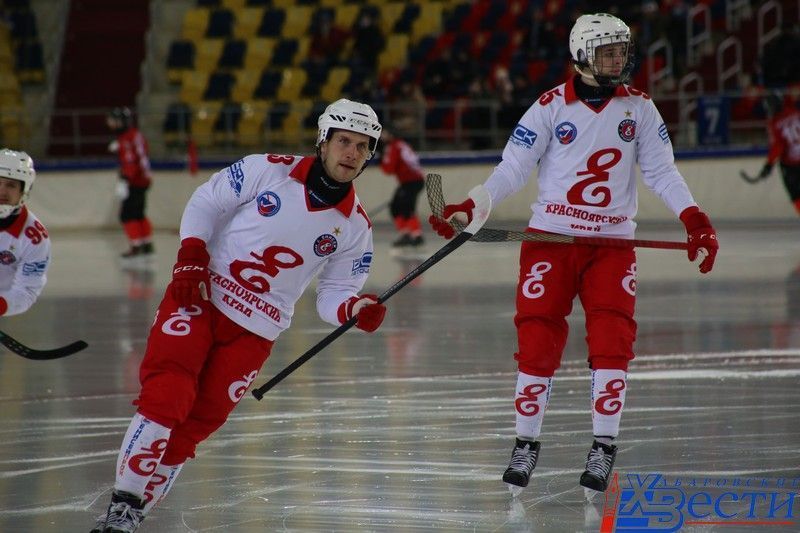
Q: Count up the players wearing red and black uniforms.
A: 3